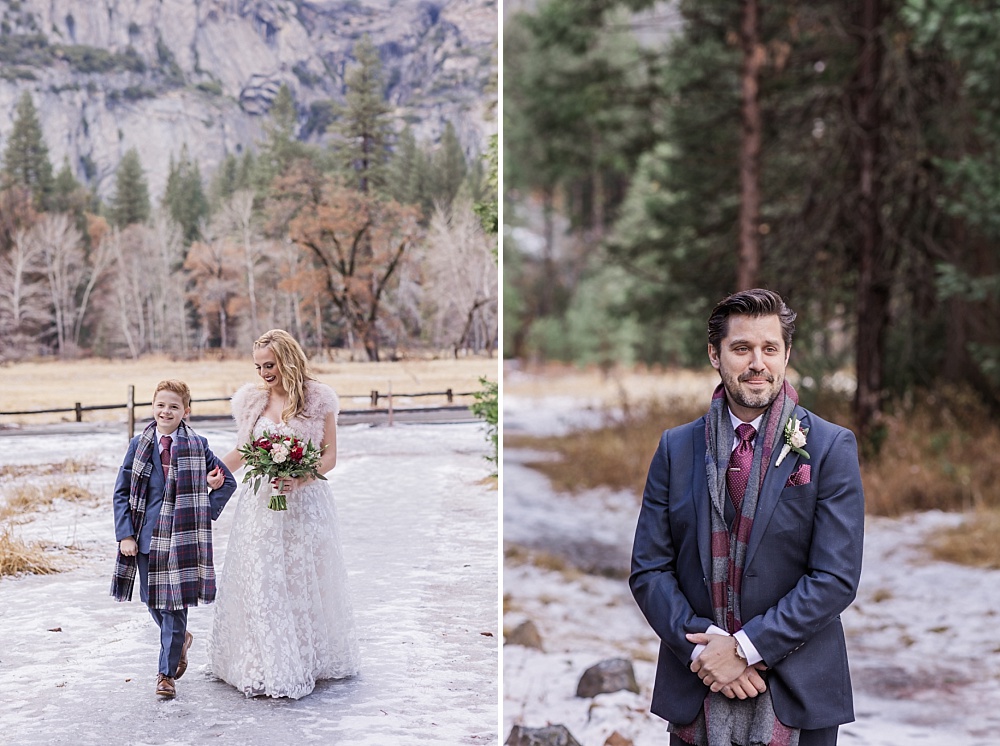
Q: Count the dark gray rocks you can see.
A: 2